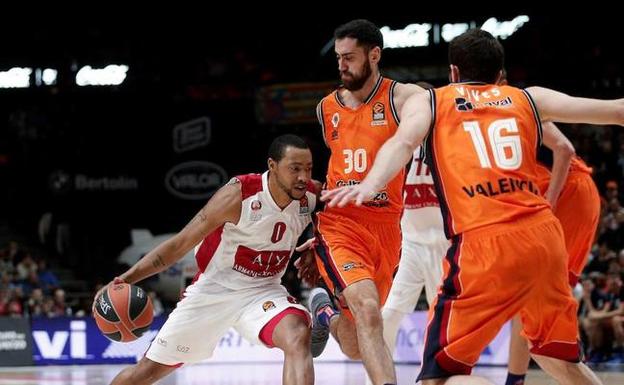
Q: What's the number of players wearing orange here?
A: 3